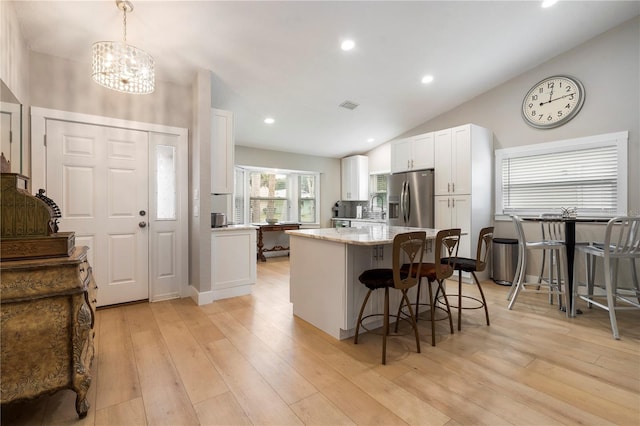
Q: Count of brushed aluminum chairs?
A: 4